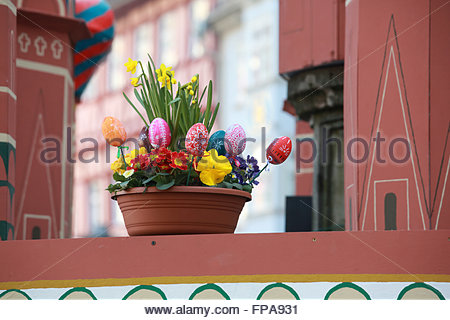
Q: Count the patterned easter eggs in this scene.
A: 7